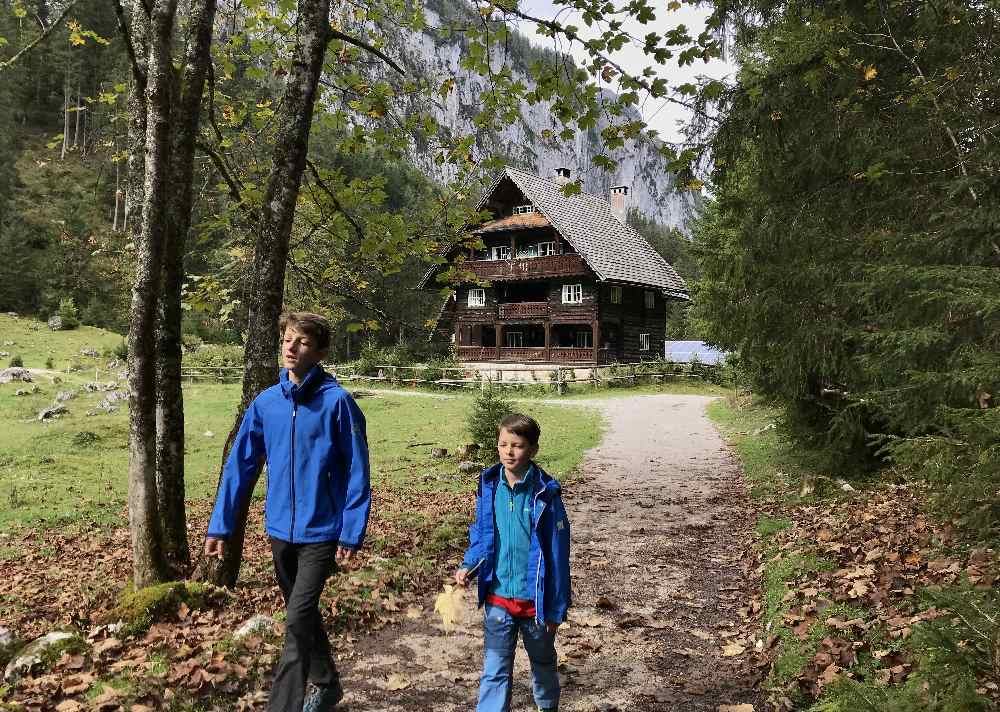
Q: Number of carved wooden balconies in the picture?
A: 3